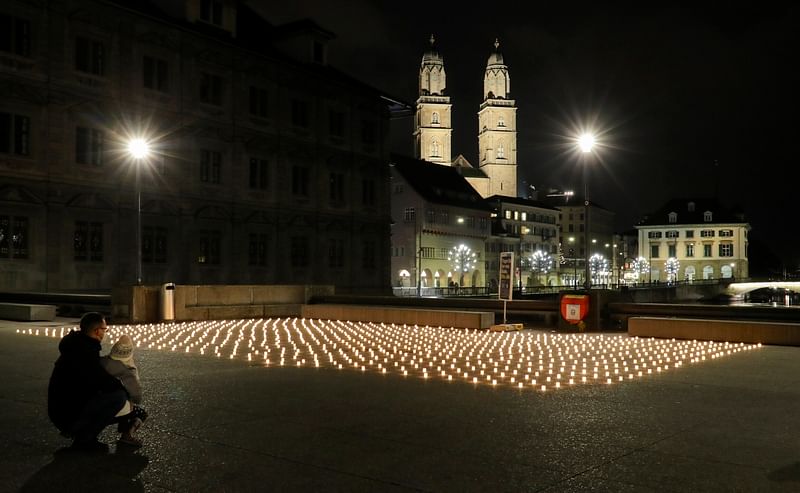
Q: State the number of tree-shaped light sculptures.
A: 5